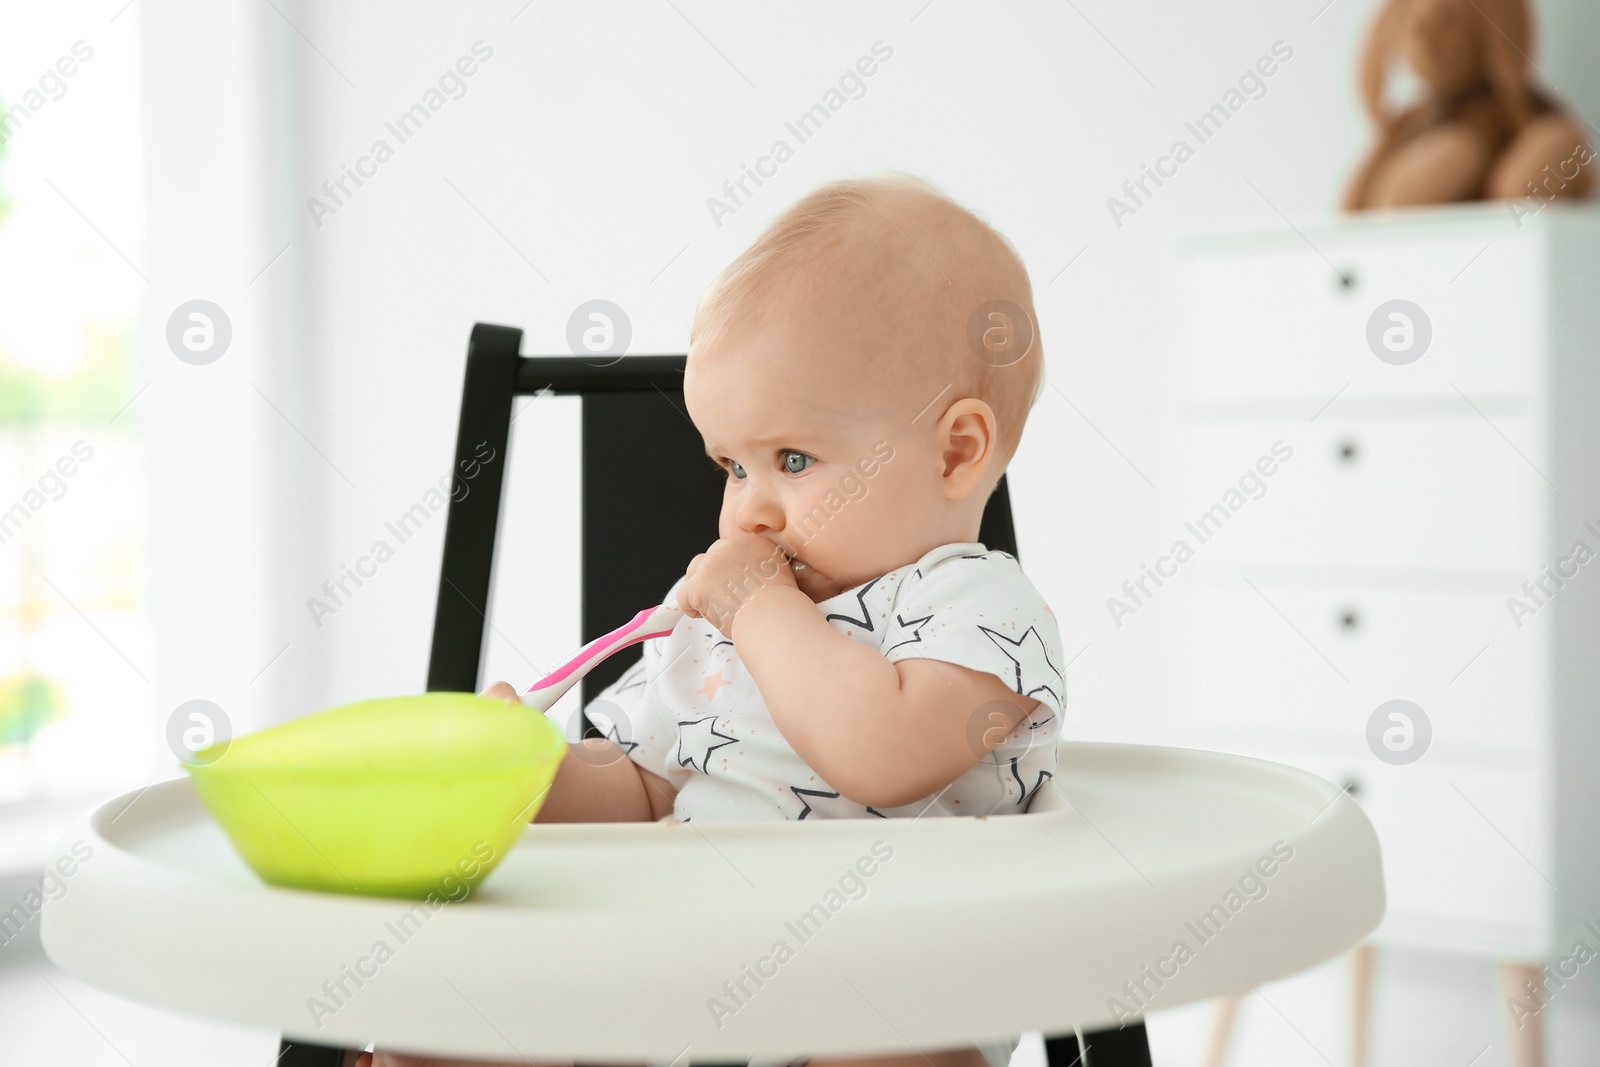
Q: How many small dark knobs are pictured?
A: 4